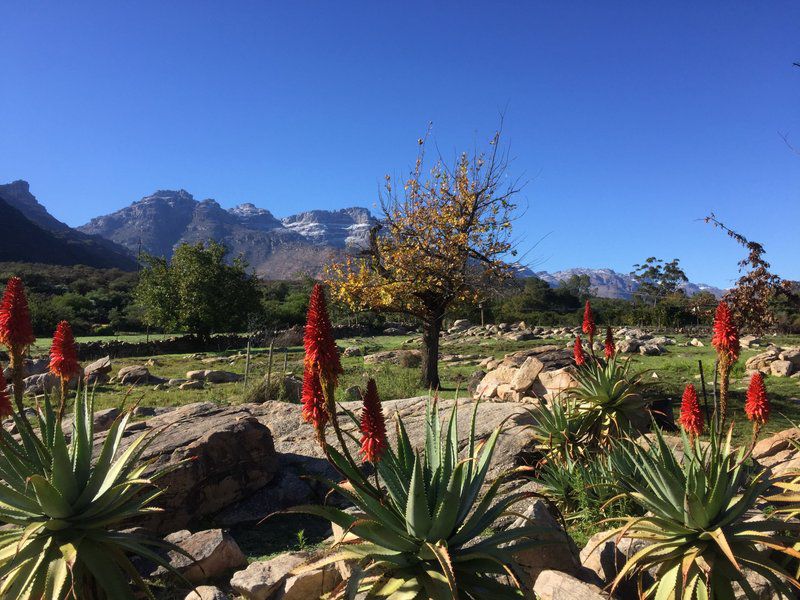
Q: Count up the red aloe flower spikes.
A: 12